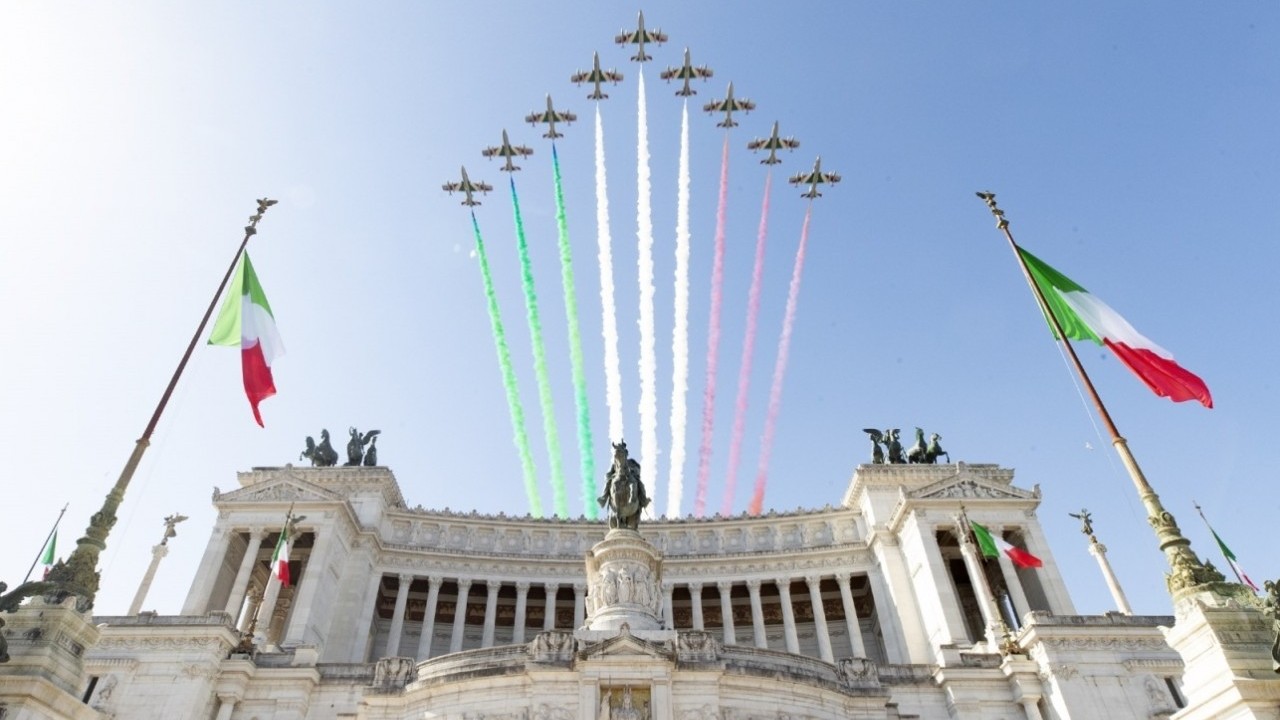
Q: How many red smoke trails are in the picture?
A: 3